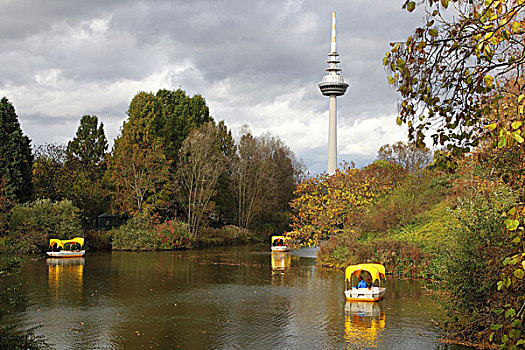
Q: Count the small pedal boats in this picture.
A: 3